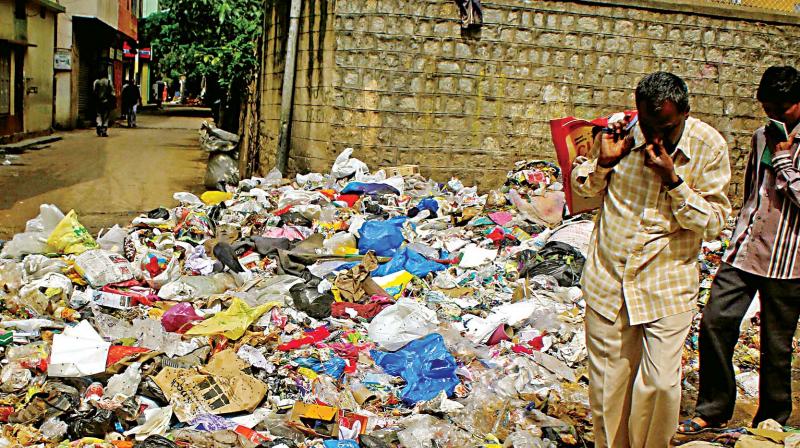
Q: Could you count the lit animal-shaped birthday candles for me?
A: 0